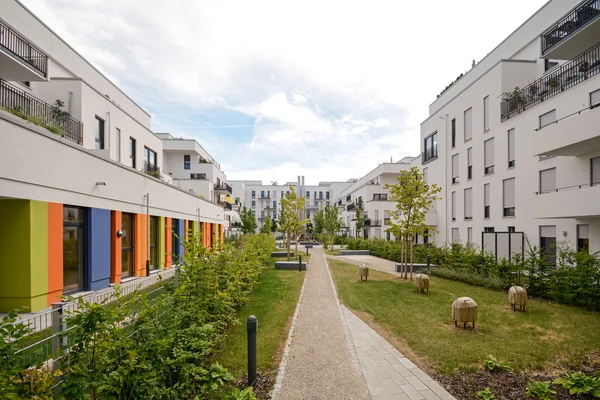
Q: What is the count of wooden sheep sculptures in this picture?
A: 4